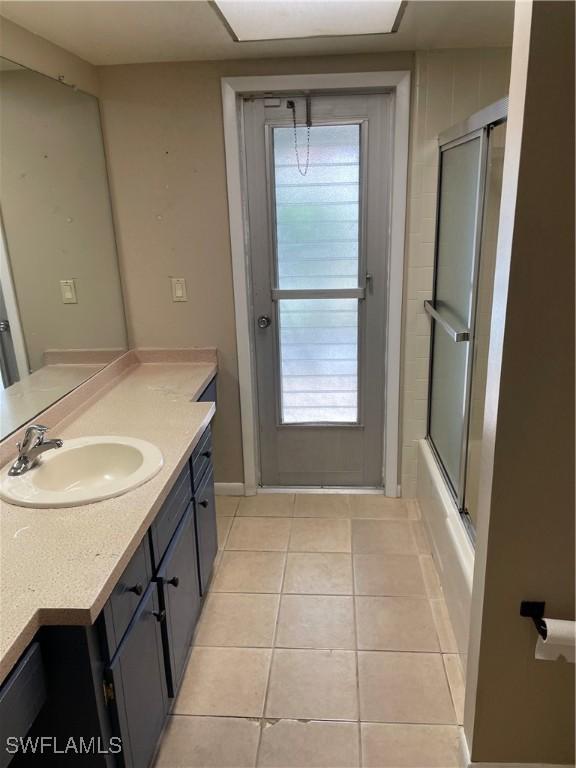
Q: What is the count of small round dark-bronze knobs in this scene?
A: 5